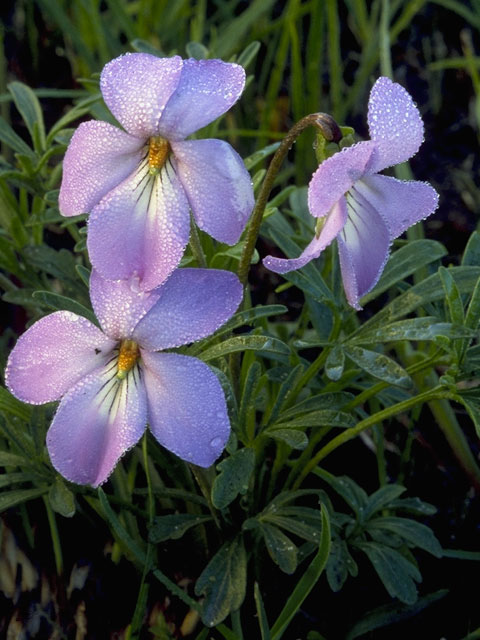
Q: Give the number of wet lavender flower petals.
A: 15